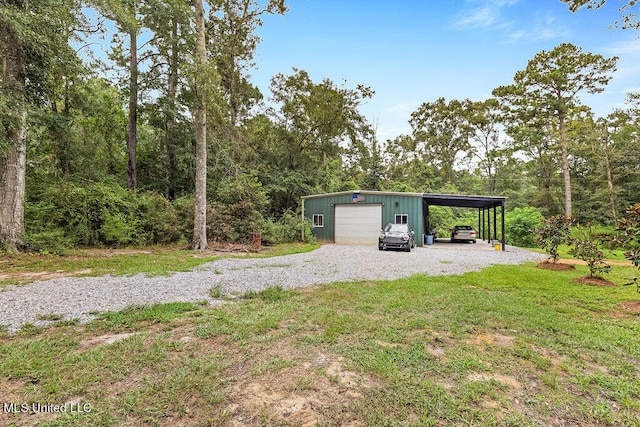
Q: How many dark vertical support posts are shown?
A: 5